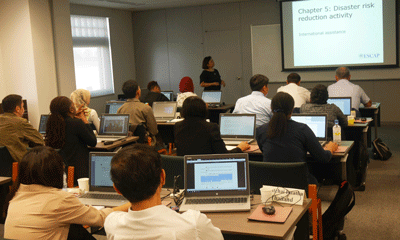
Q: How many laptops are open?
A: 11